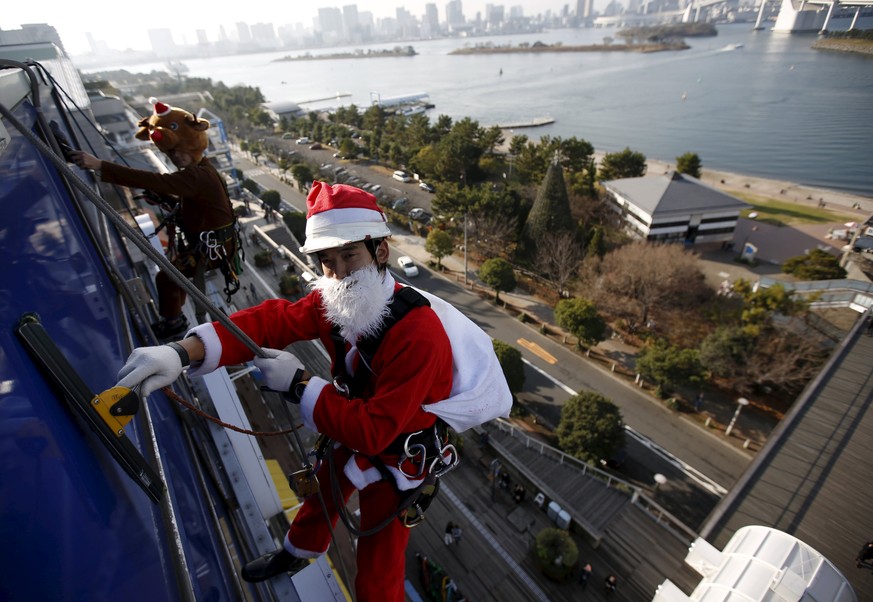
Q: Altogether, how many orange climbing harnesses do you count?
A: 0